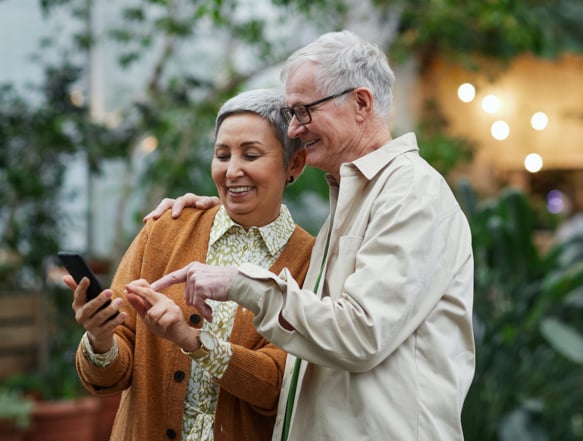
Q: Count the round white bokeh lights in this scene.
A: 5